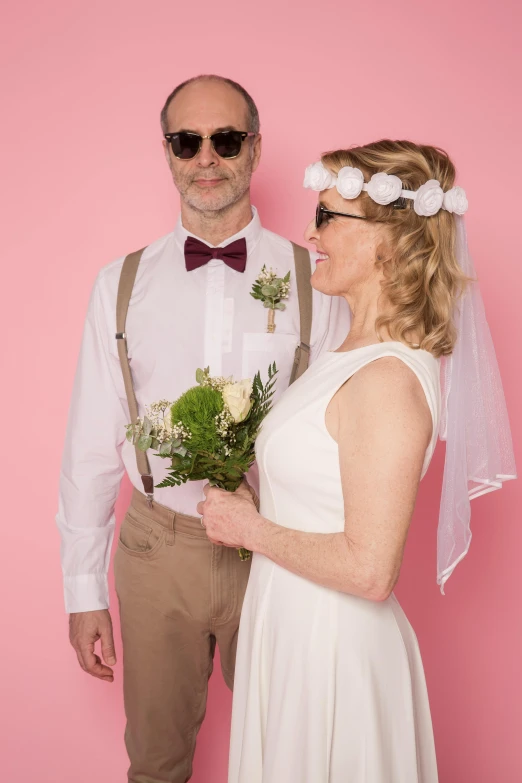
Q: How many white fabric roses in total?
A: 5